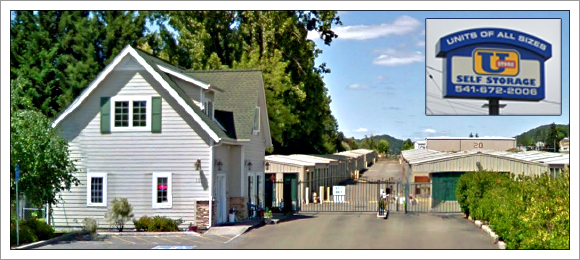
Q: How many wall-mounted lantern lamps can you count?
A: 4